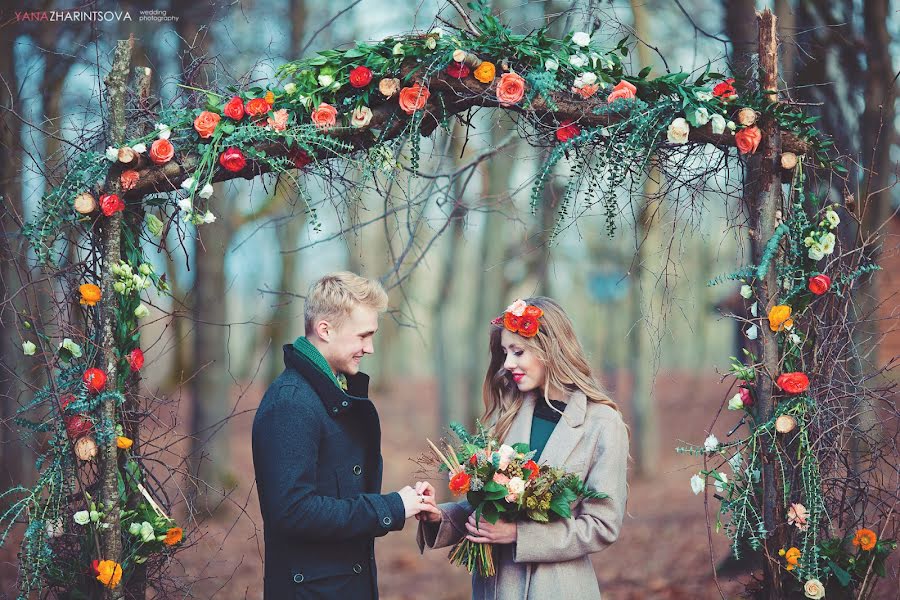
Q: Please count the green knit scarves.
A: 1